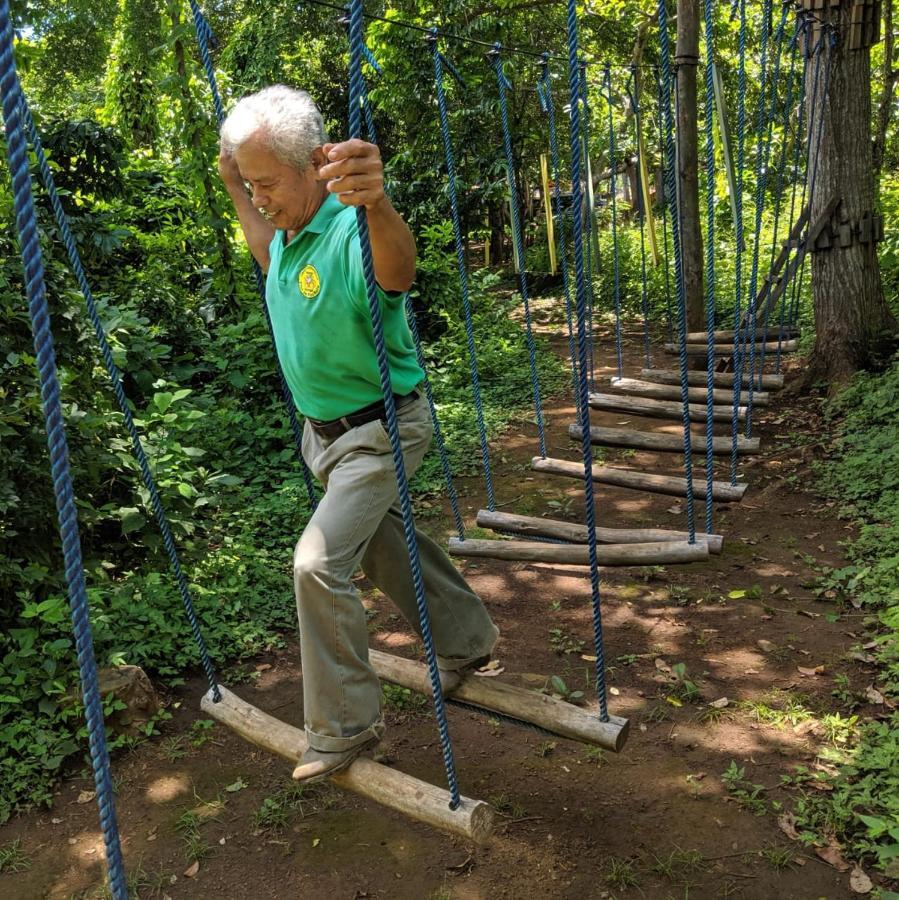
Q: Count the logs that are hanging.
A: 11